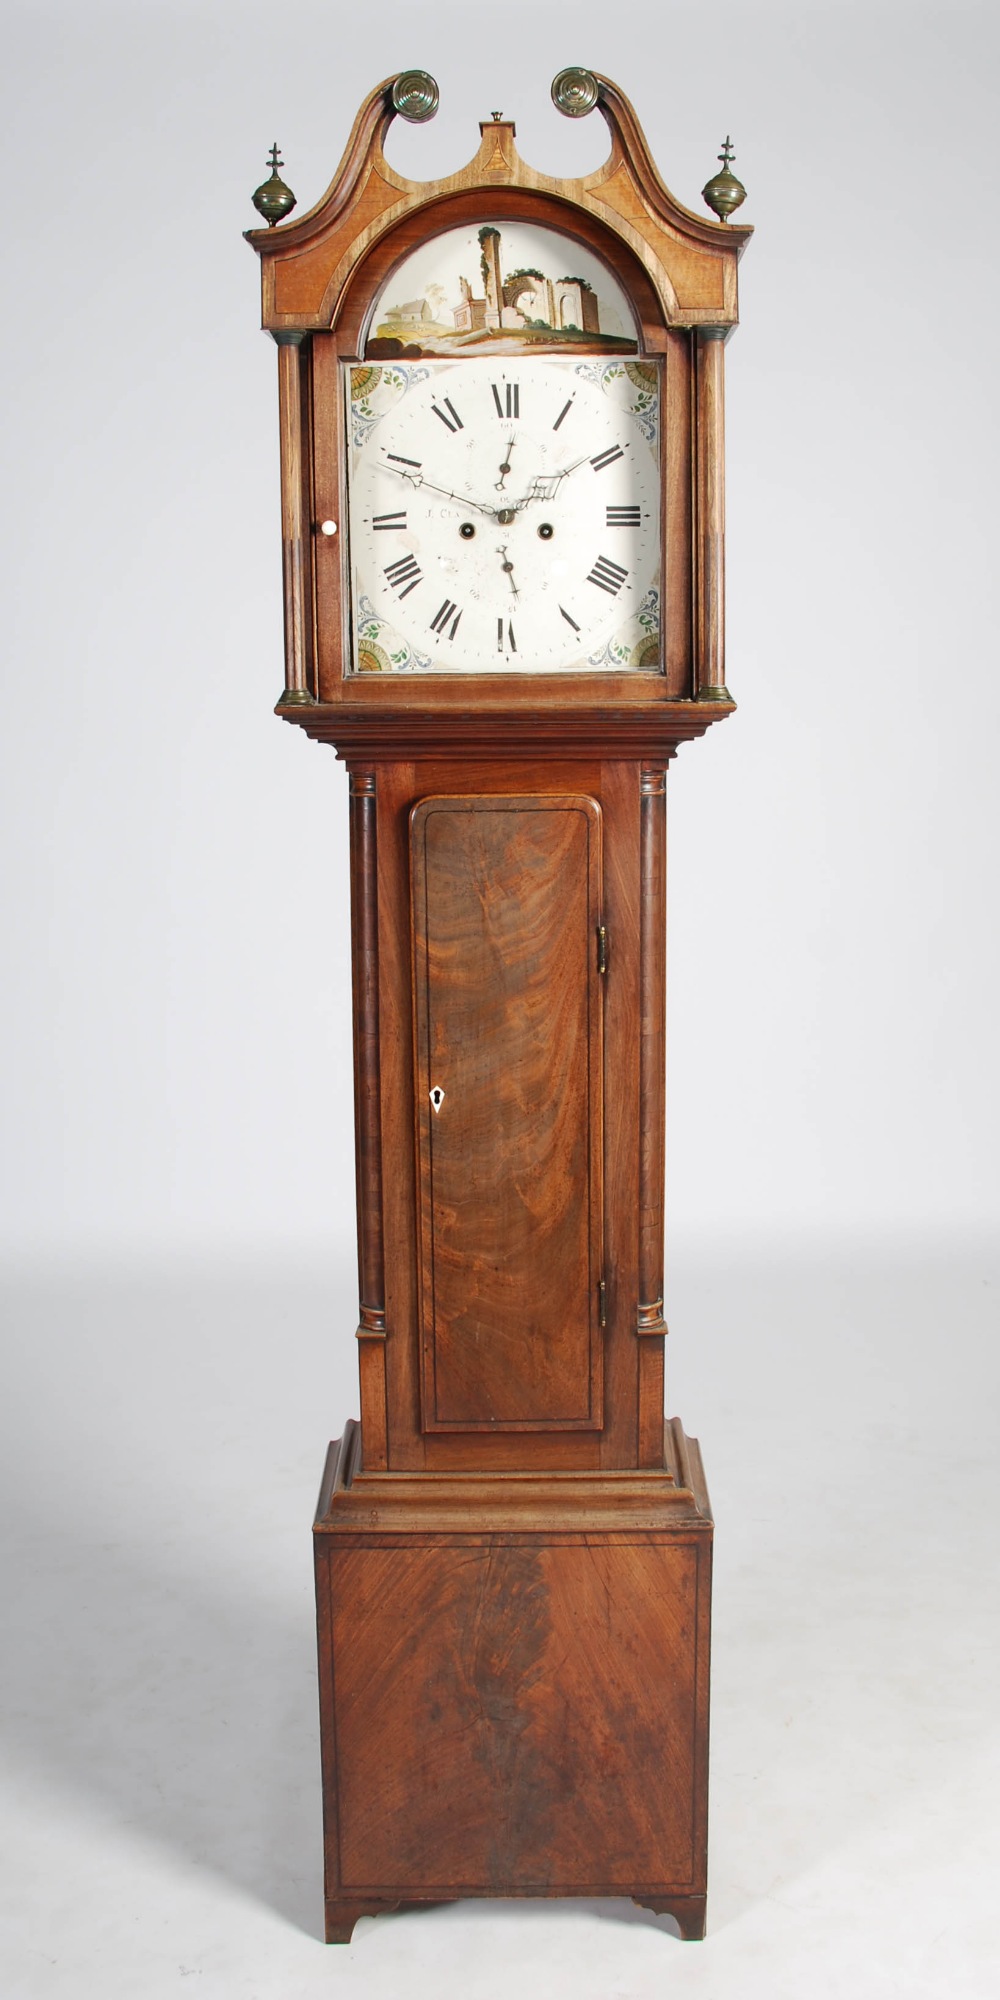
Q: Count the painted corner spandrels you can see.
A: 4